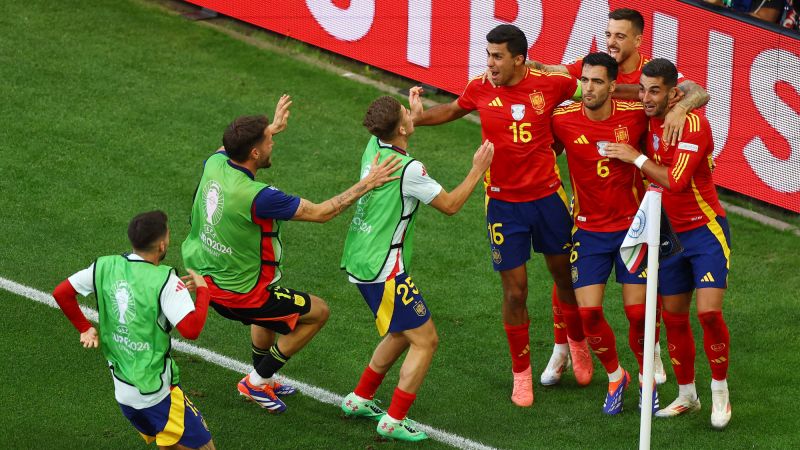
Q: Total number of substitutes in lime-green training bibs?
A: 3